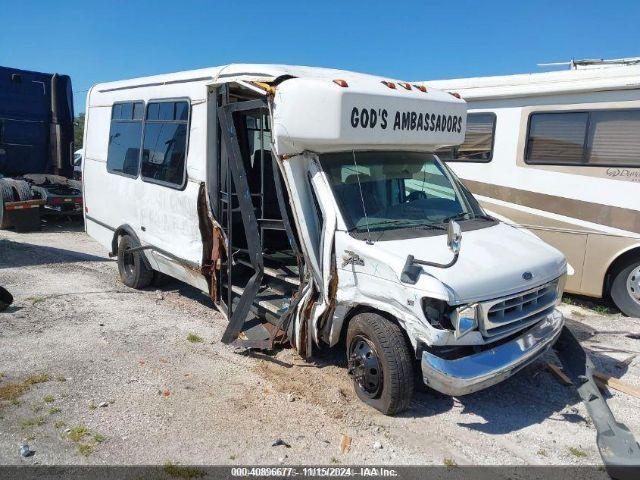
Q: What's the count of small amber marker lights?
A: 5